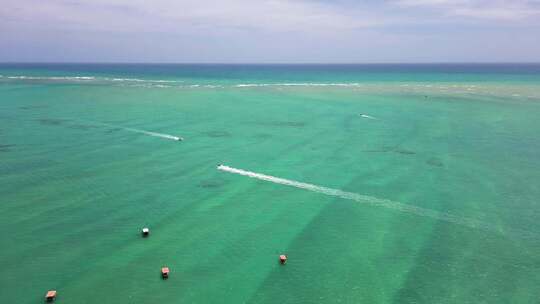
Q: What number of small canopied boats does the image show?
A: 4